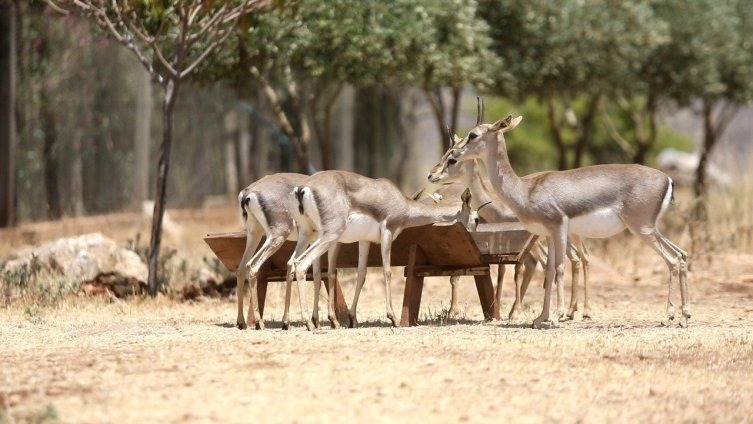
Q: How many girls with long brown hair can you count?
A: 0